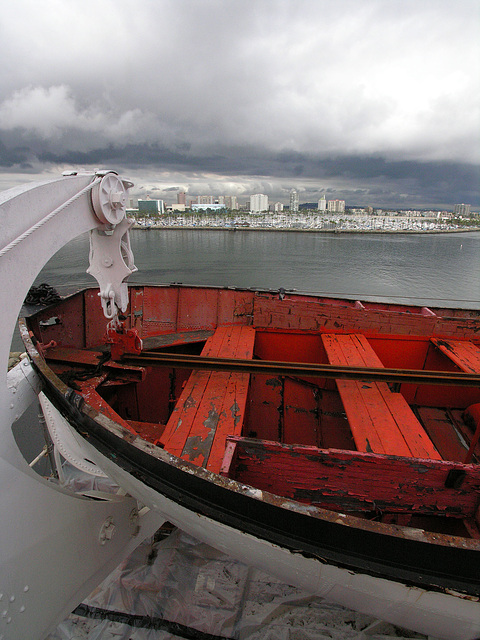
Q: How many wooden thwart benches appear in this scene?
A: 3